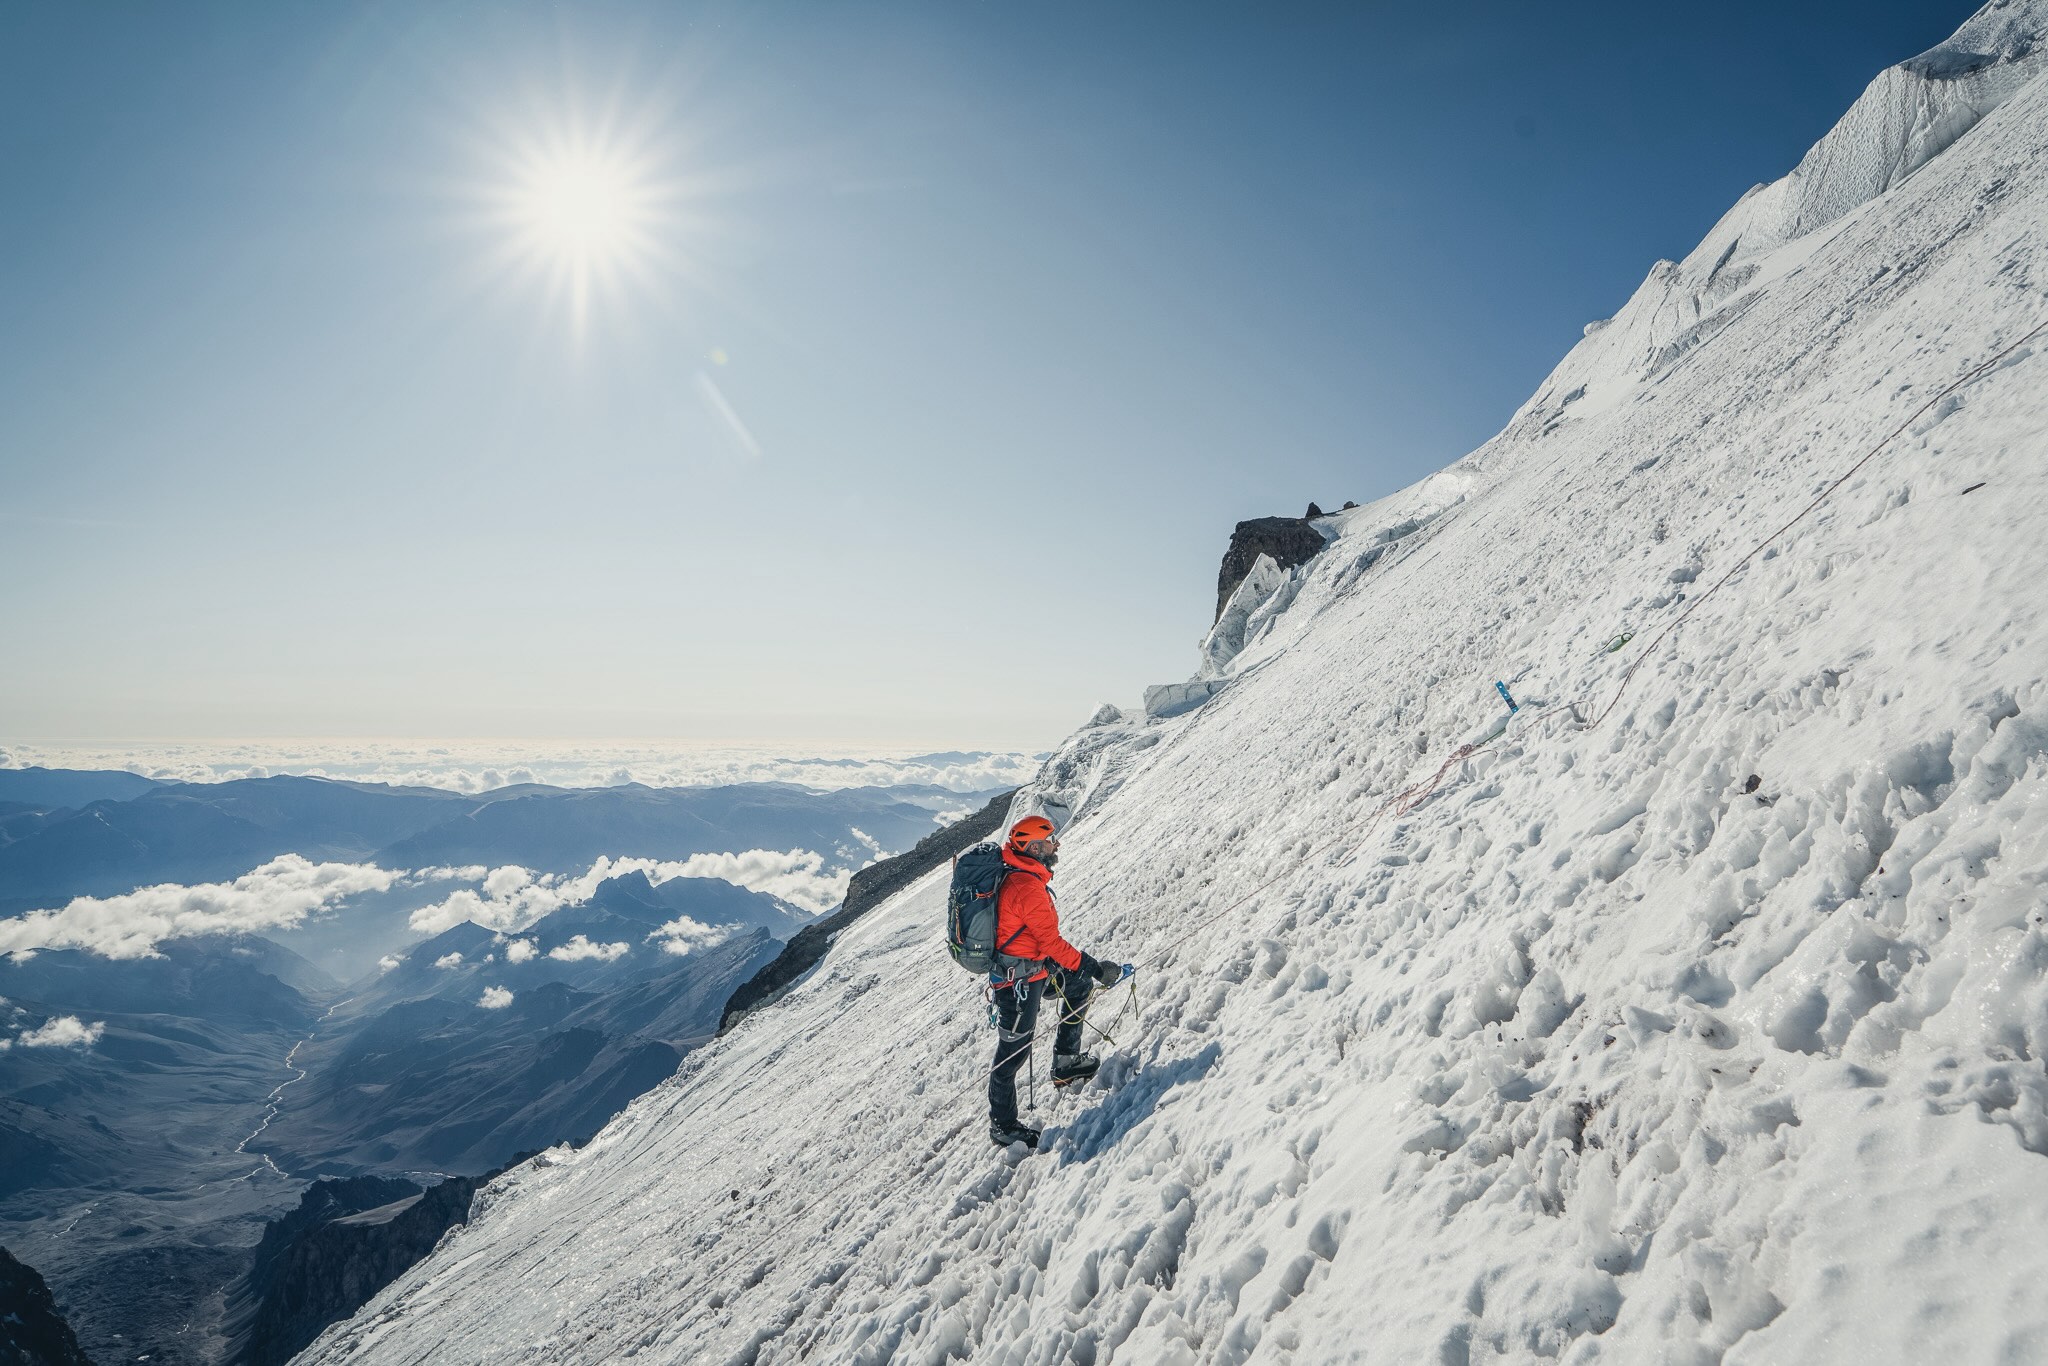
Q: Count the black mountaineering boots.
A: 2